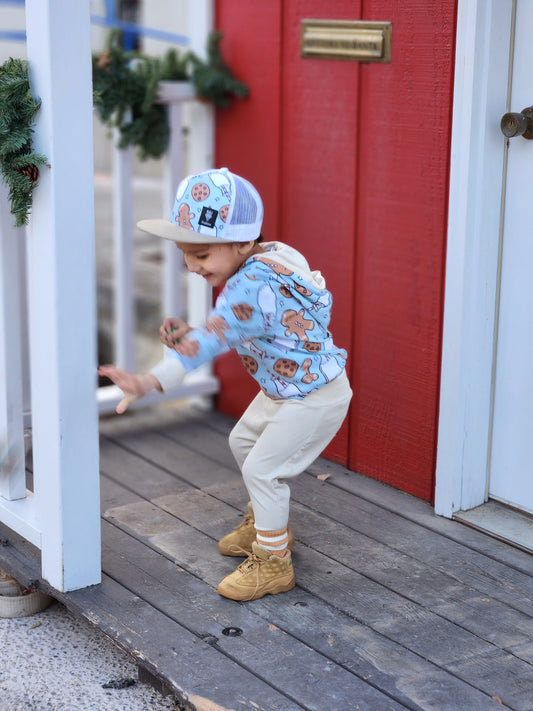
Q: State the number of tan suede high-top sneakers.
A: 2